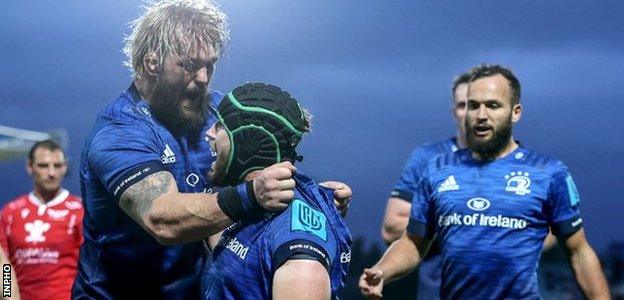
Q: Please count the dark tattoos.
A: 1